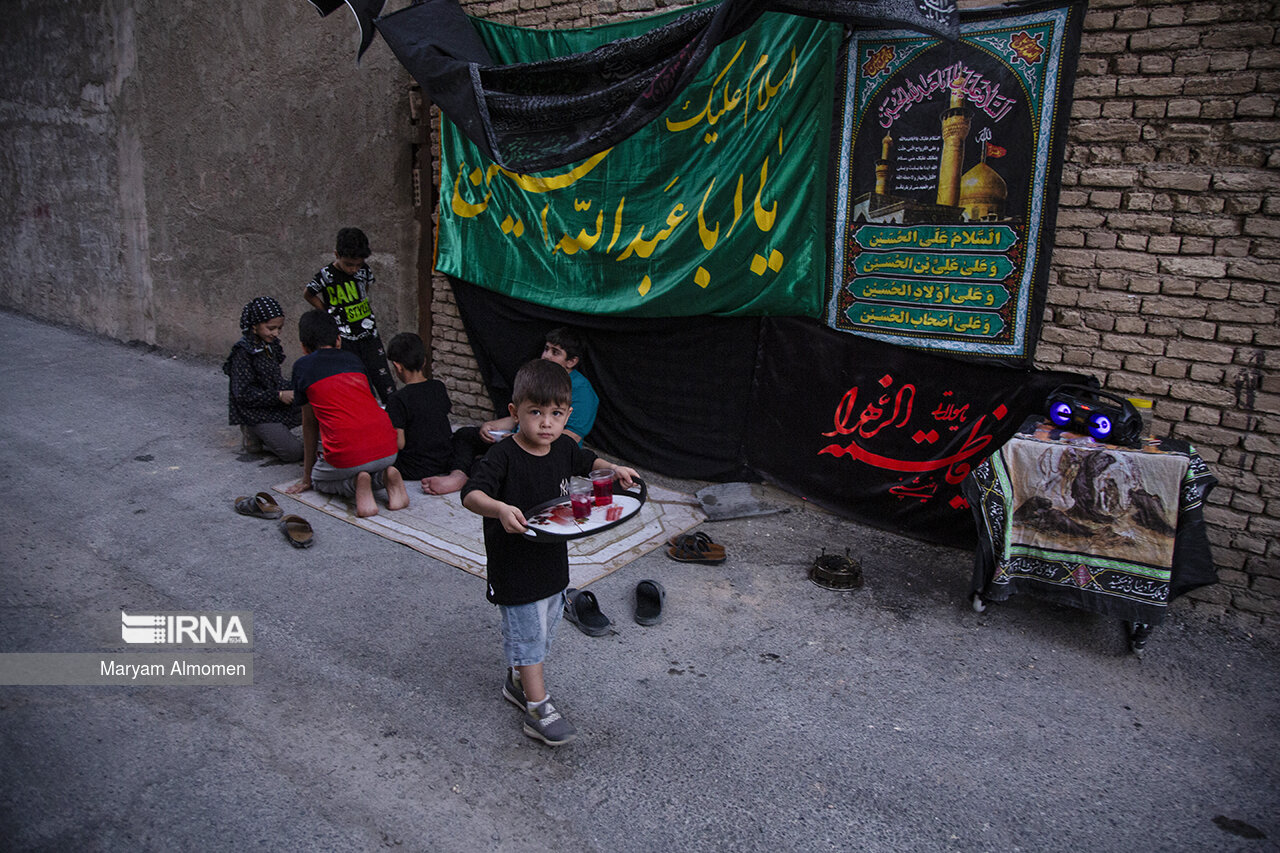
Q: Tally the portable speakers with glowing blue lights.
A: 1